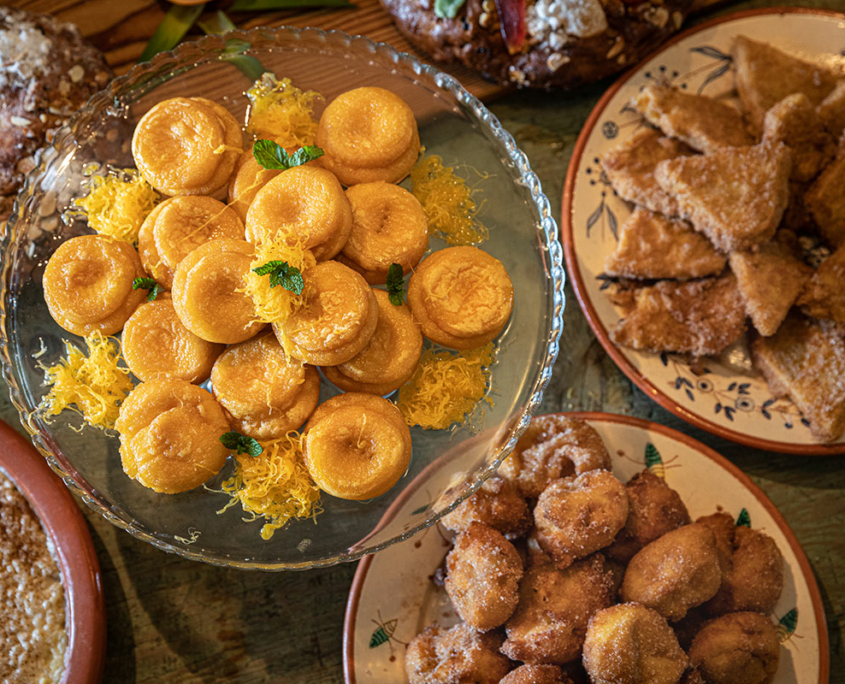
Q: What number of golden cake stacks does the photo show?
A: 15